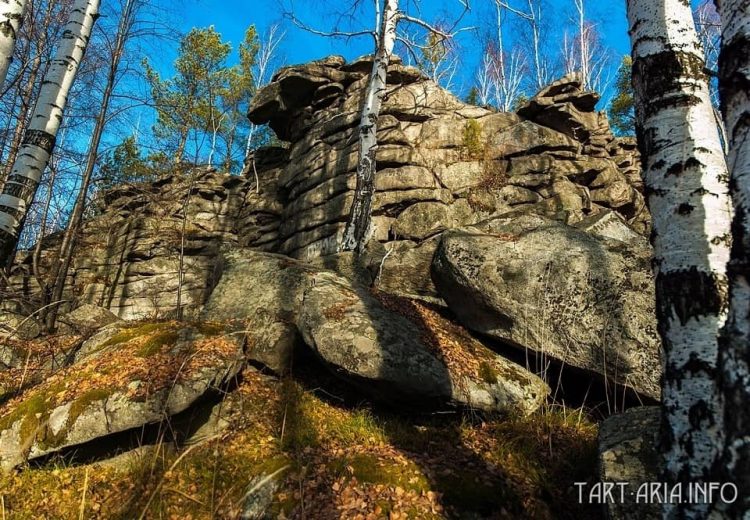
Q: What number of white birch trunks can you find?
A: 5